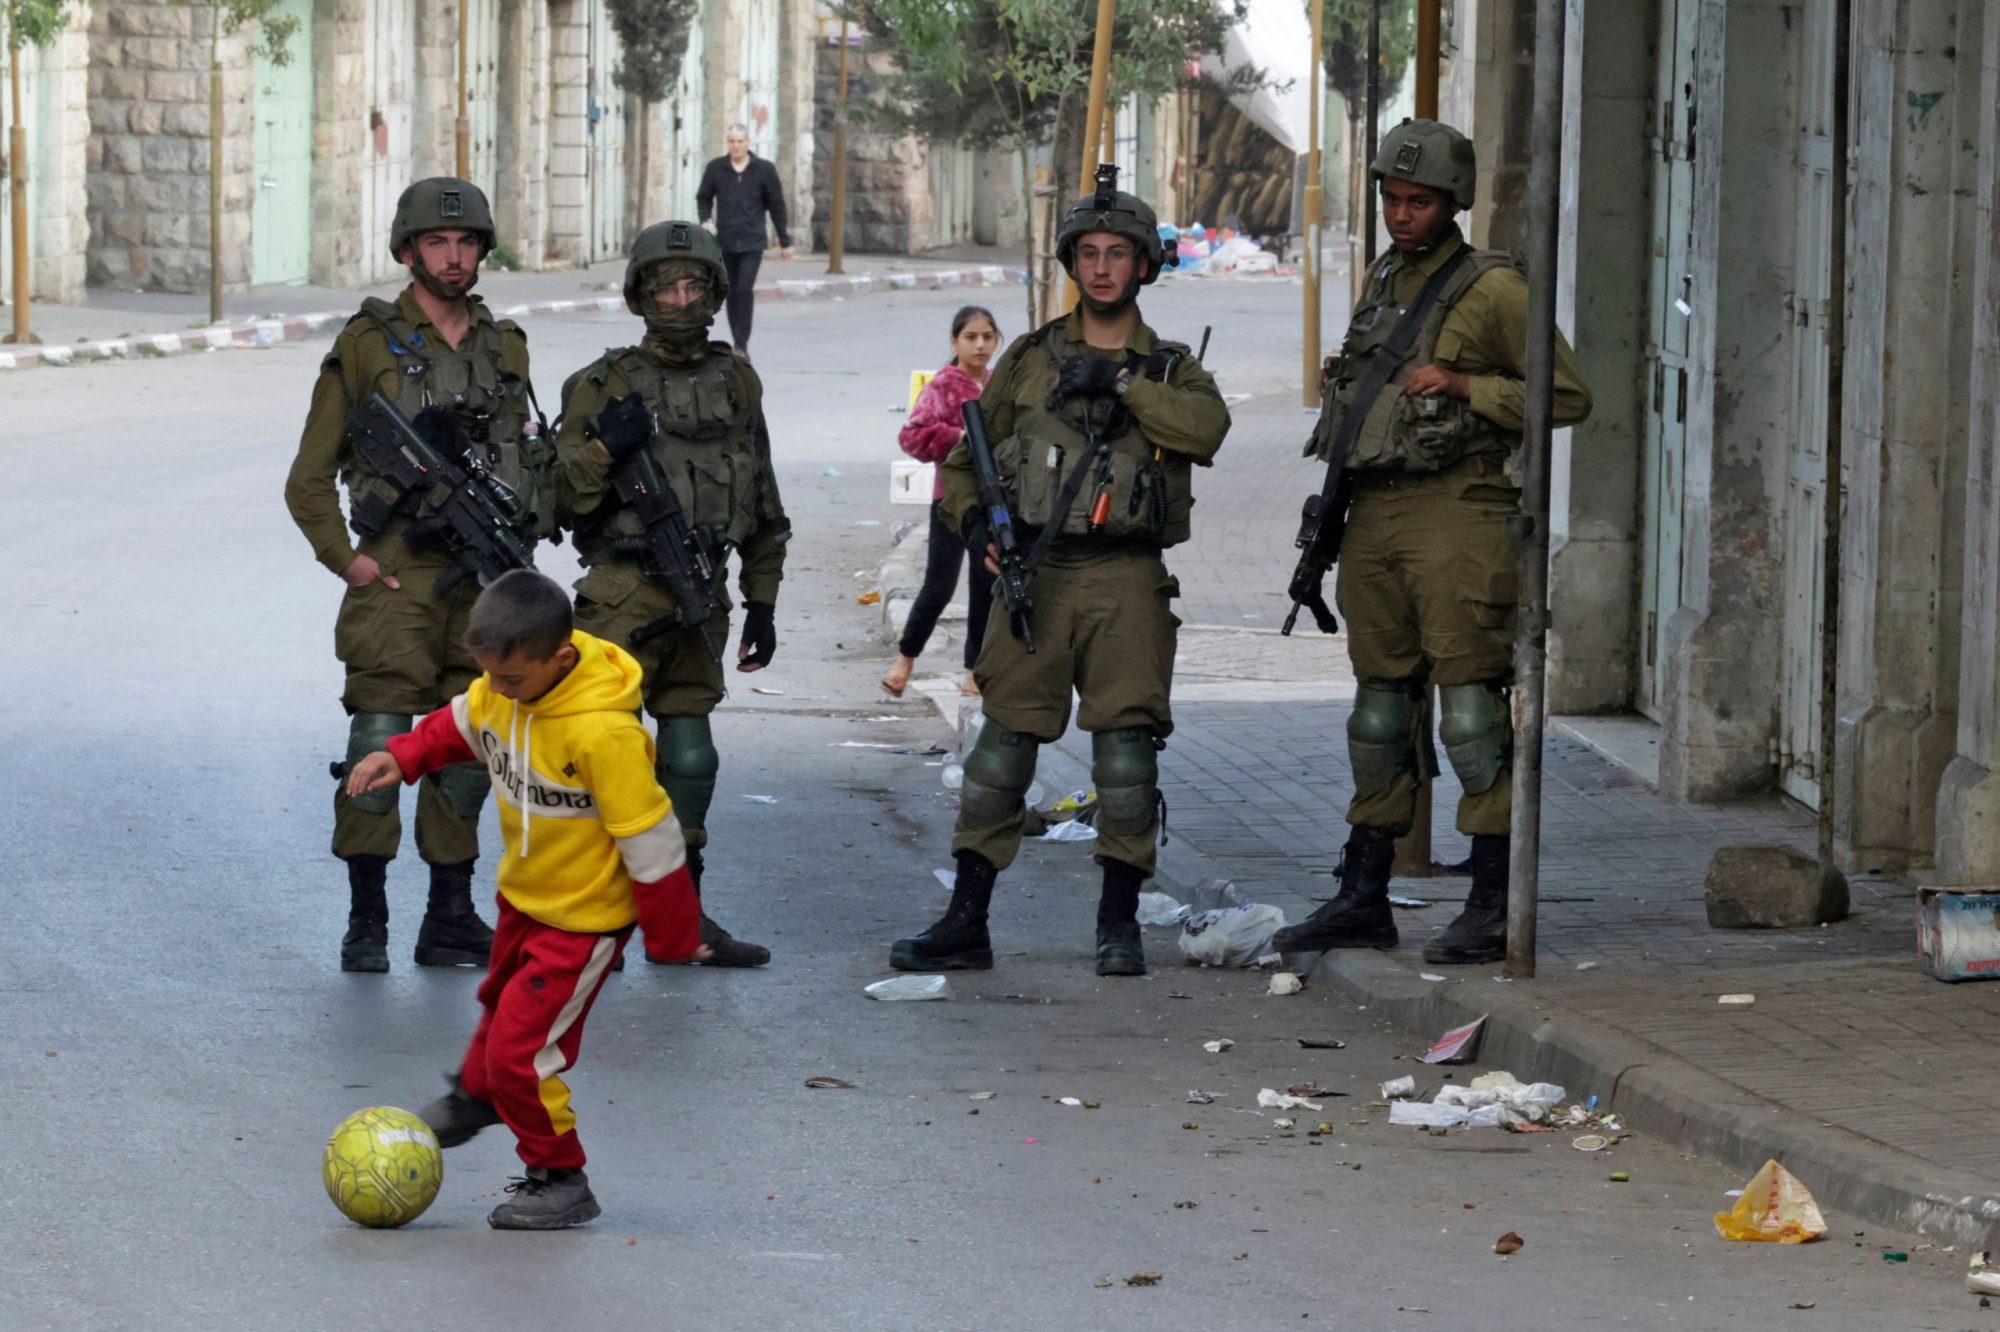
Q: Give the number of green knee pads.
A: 7